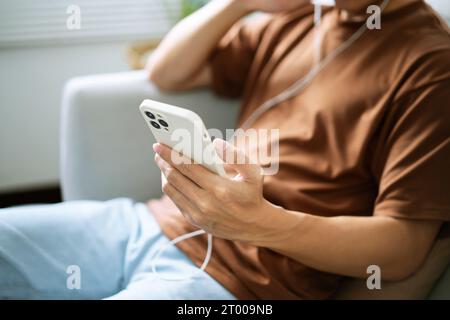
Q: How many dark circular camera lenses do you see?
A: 3